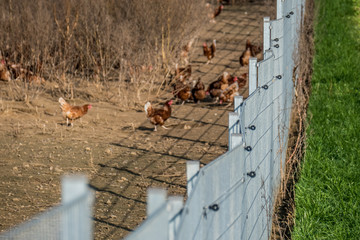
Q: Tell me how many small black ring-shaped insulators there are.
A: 10